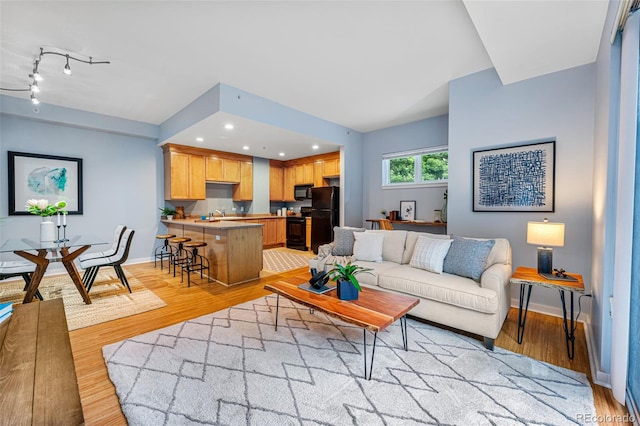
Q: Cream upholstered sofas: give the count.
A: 1